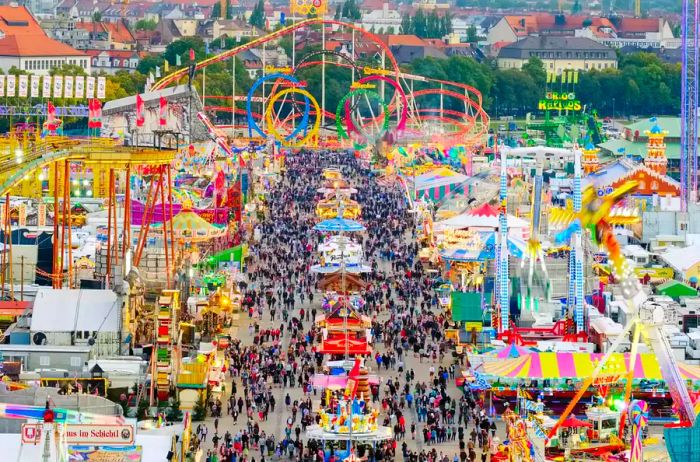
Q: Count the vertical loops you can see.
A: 5